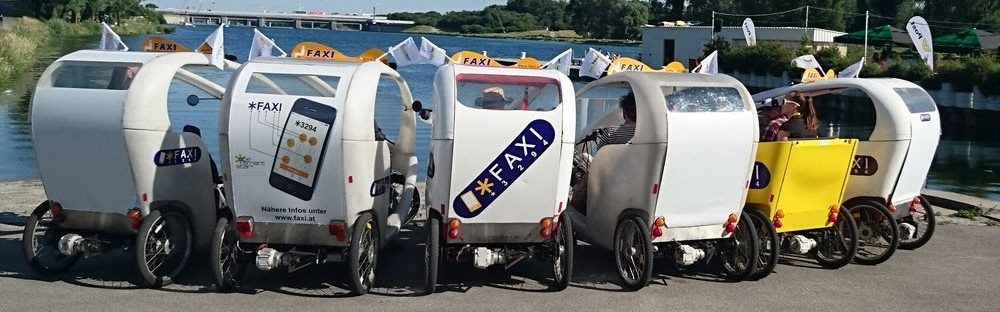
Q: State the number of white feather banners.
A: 2